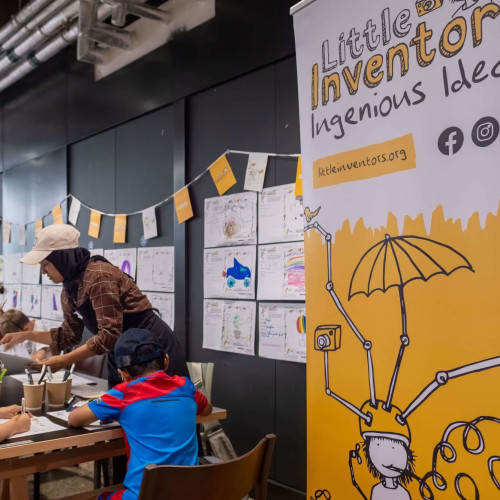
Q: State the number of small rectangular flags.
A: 12